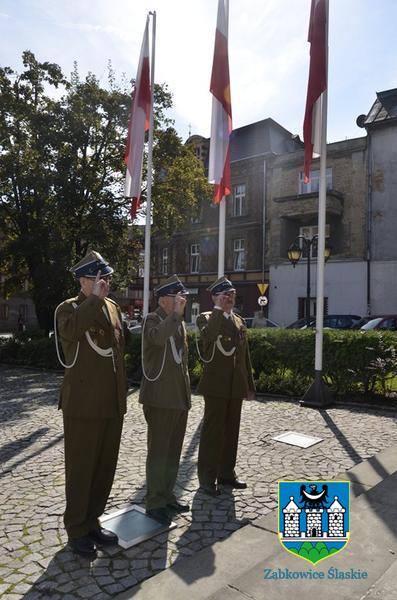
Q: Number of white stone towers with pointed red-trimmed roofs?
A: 2